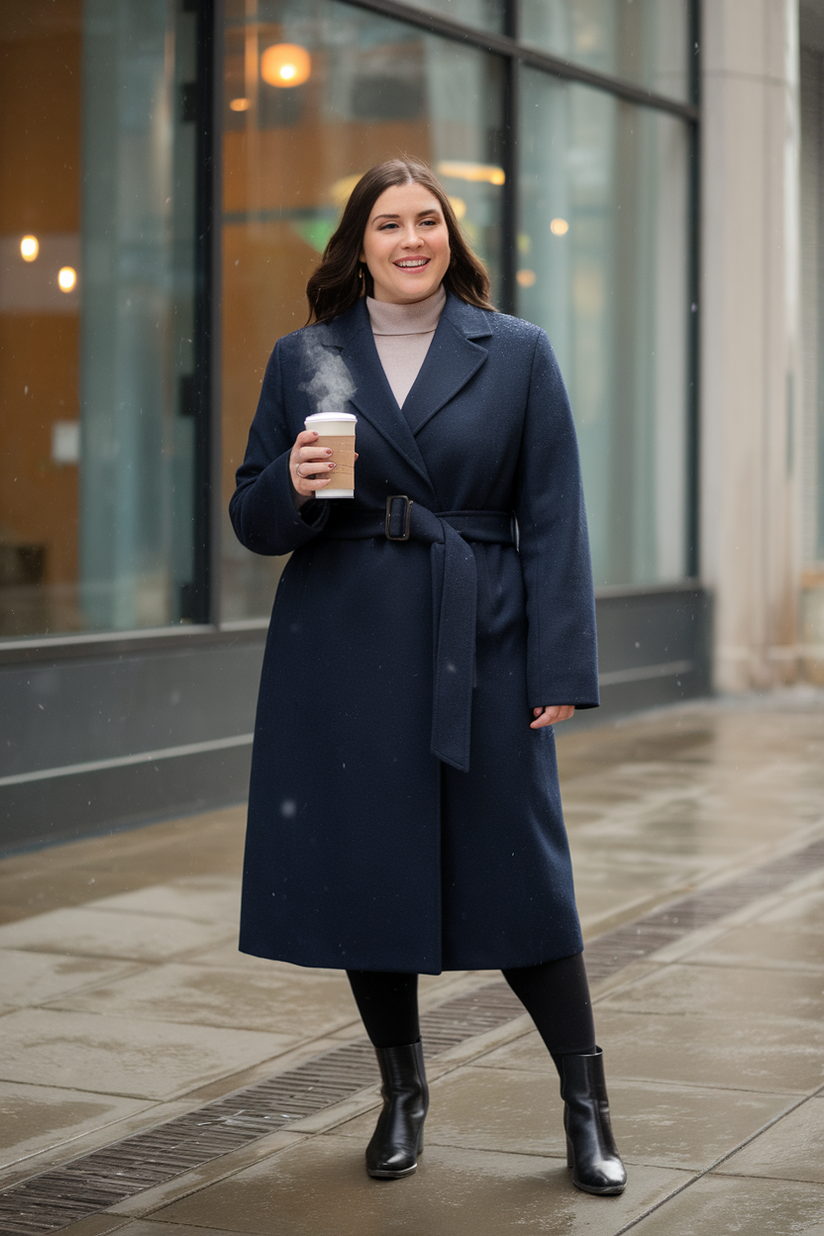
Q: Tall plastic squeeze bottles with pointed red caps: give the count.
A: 0